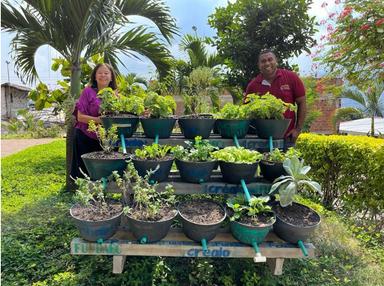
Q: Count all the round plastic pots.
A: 15